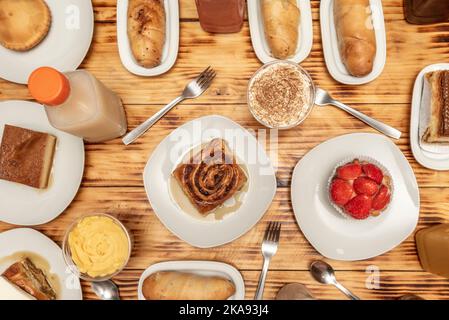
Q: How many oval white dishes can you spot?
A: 5